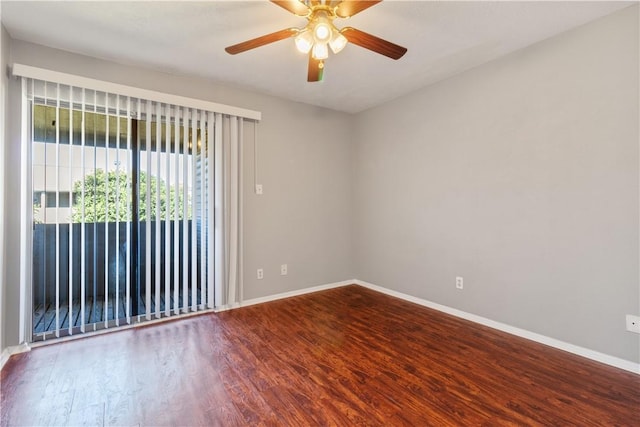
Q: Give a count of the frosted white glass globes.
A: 4